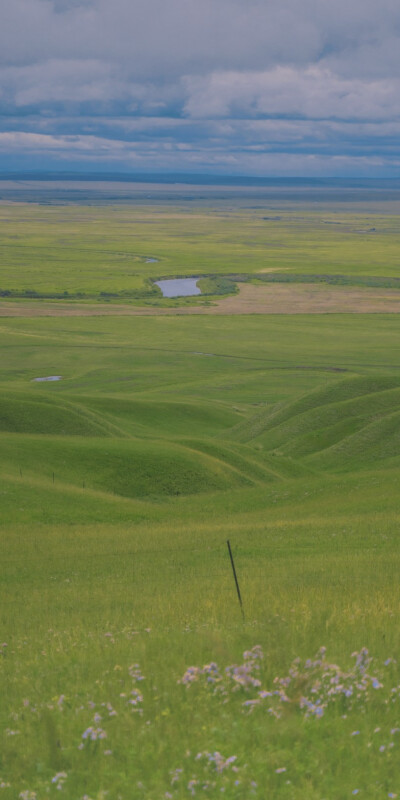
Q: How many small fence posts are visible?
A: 3